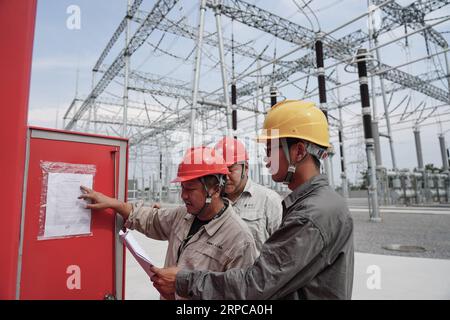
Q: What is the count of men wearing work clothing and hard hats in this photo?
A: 3